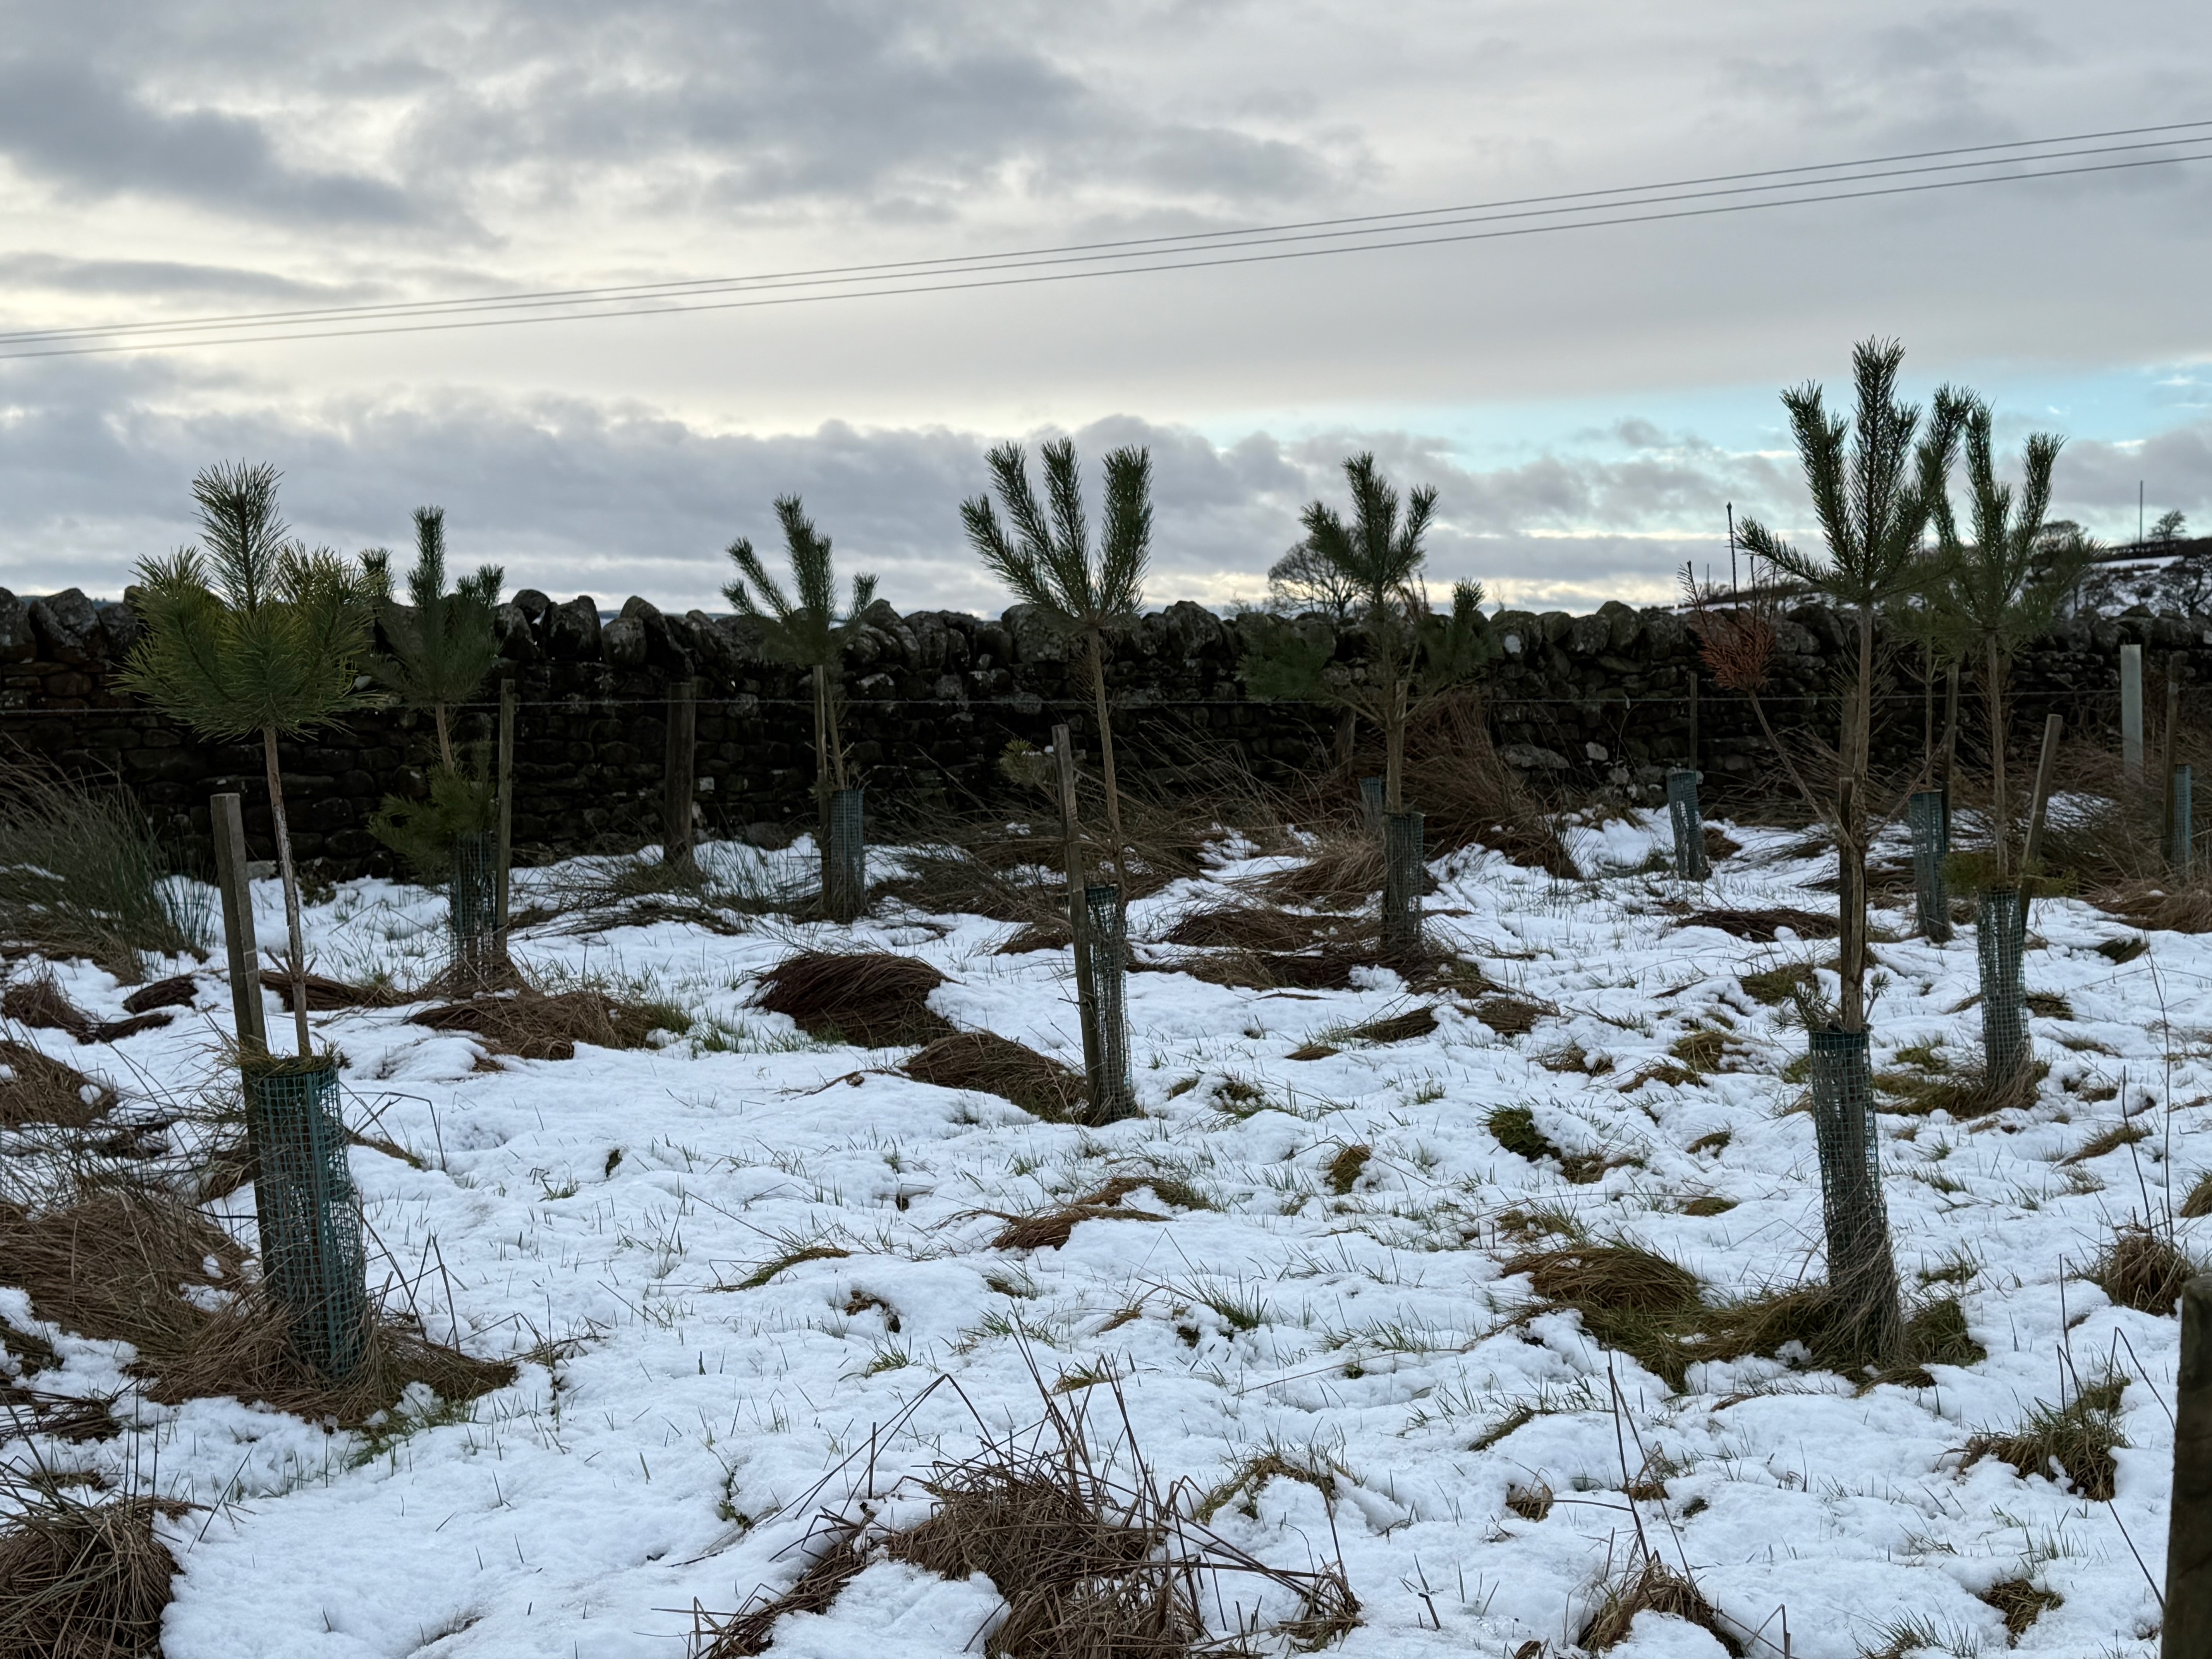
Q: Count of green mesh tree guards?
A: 11